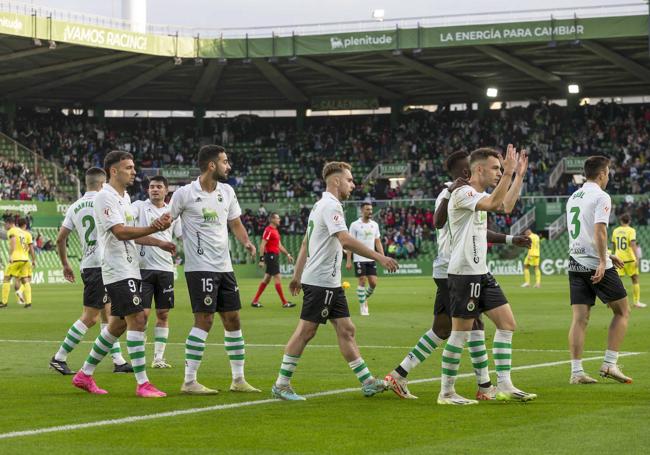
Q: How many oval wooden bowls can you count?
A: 0